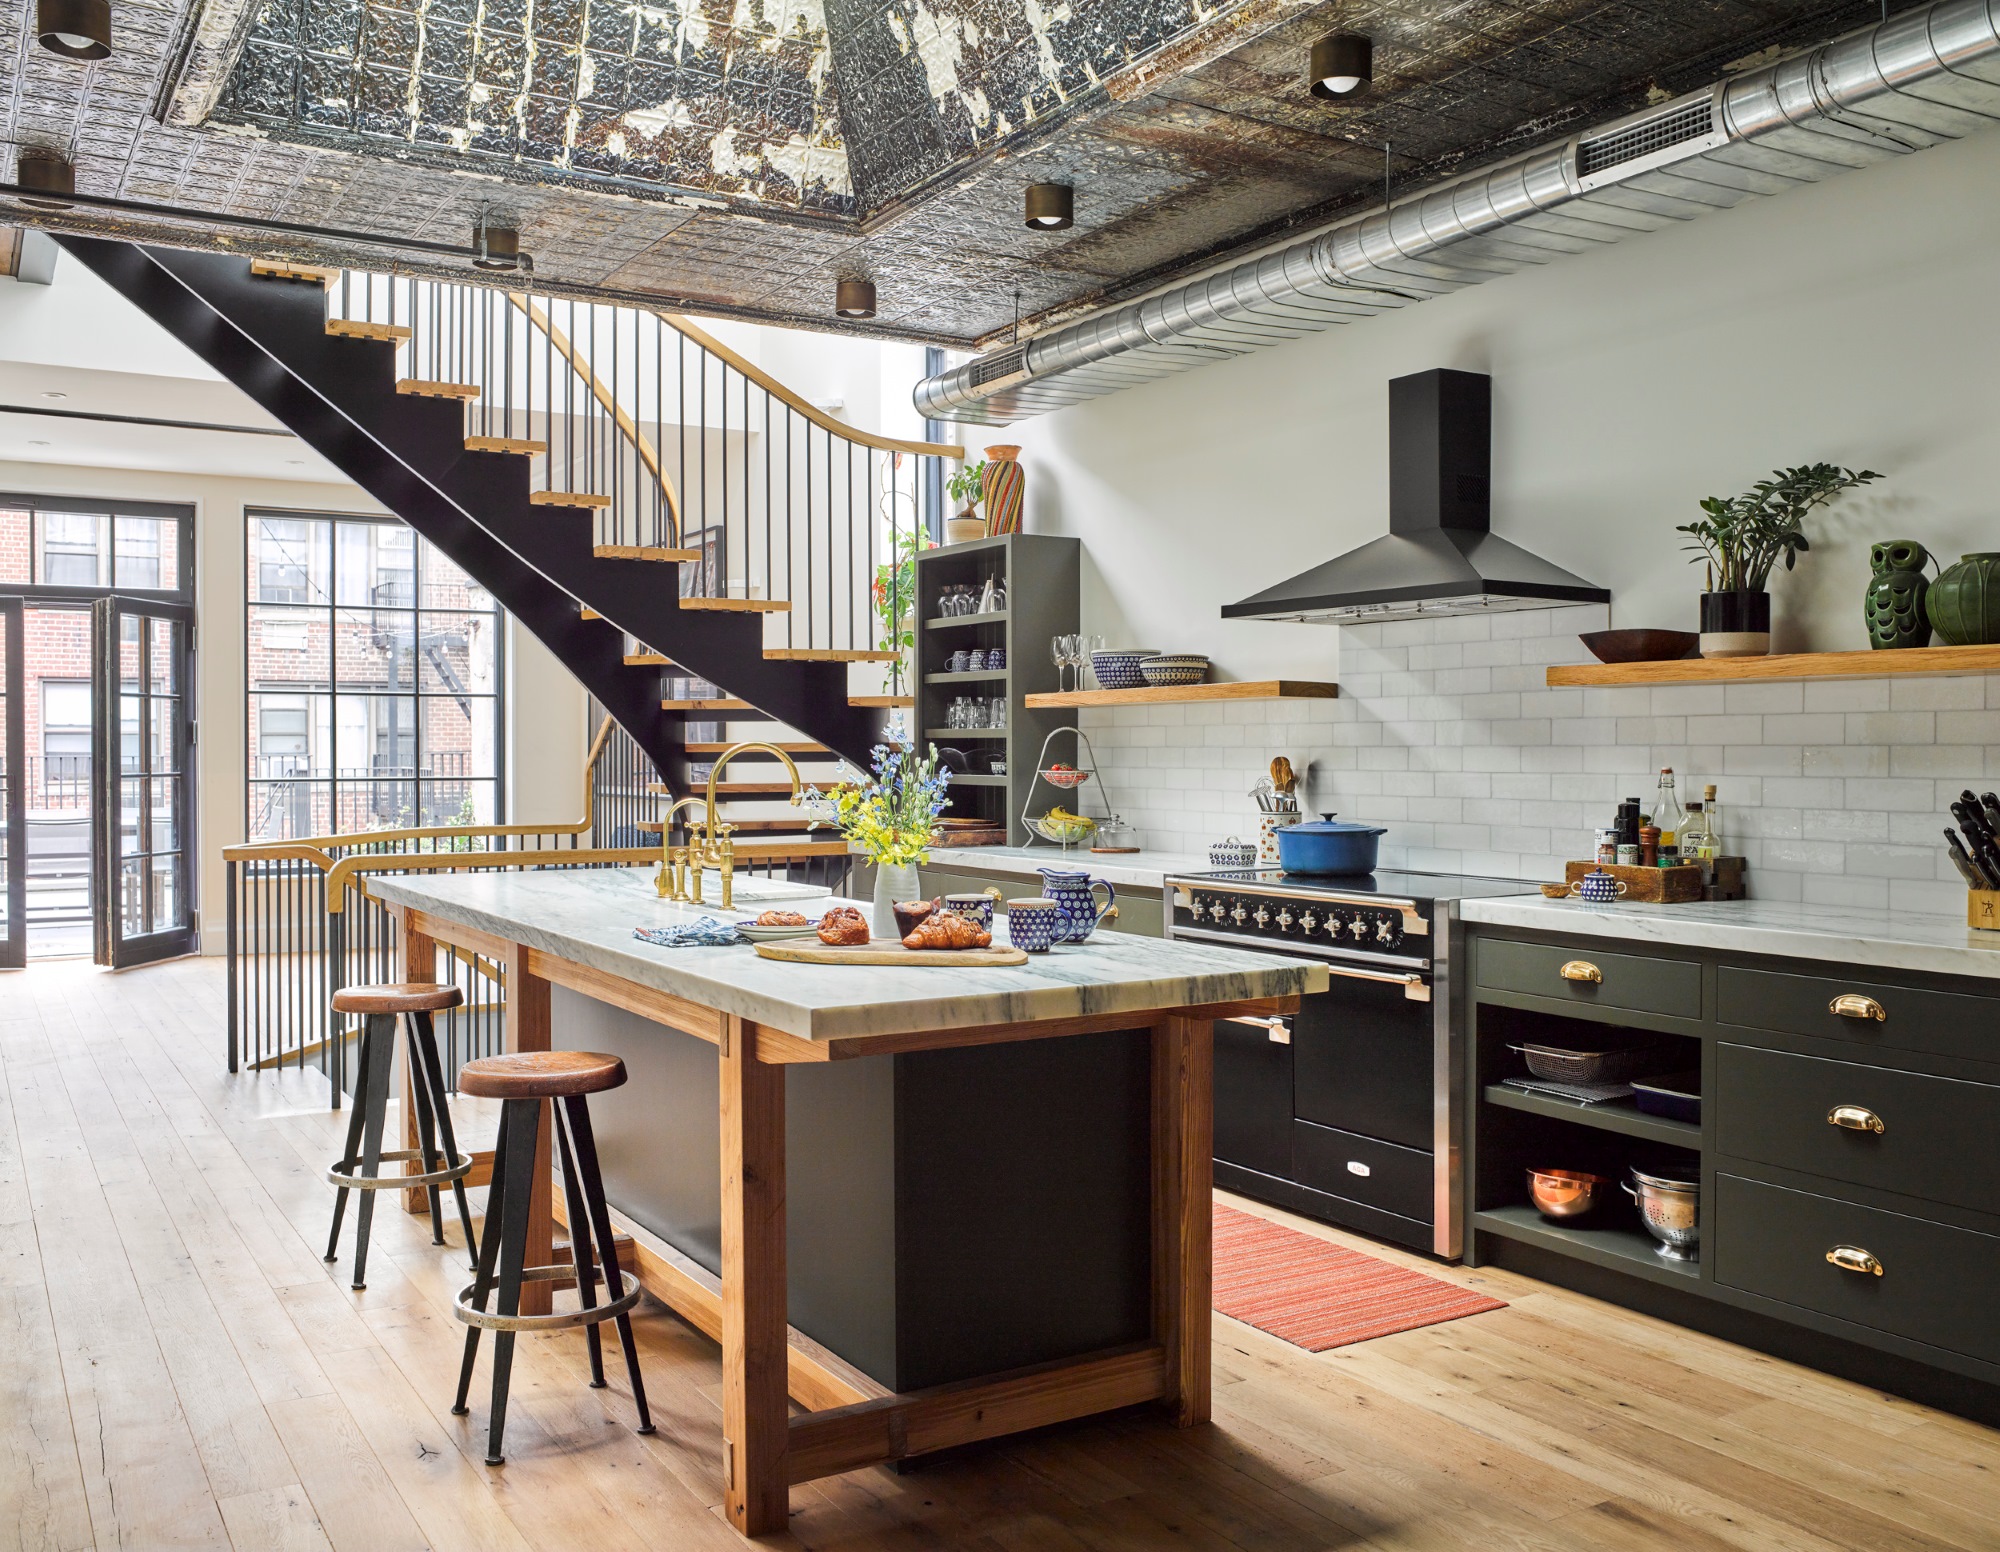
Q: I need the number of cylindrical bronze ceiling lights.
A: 6